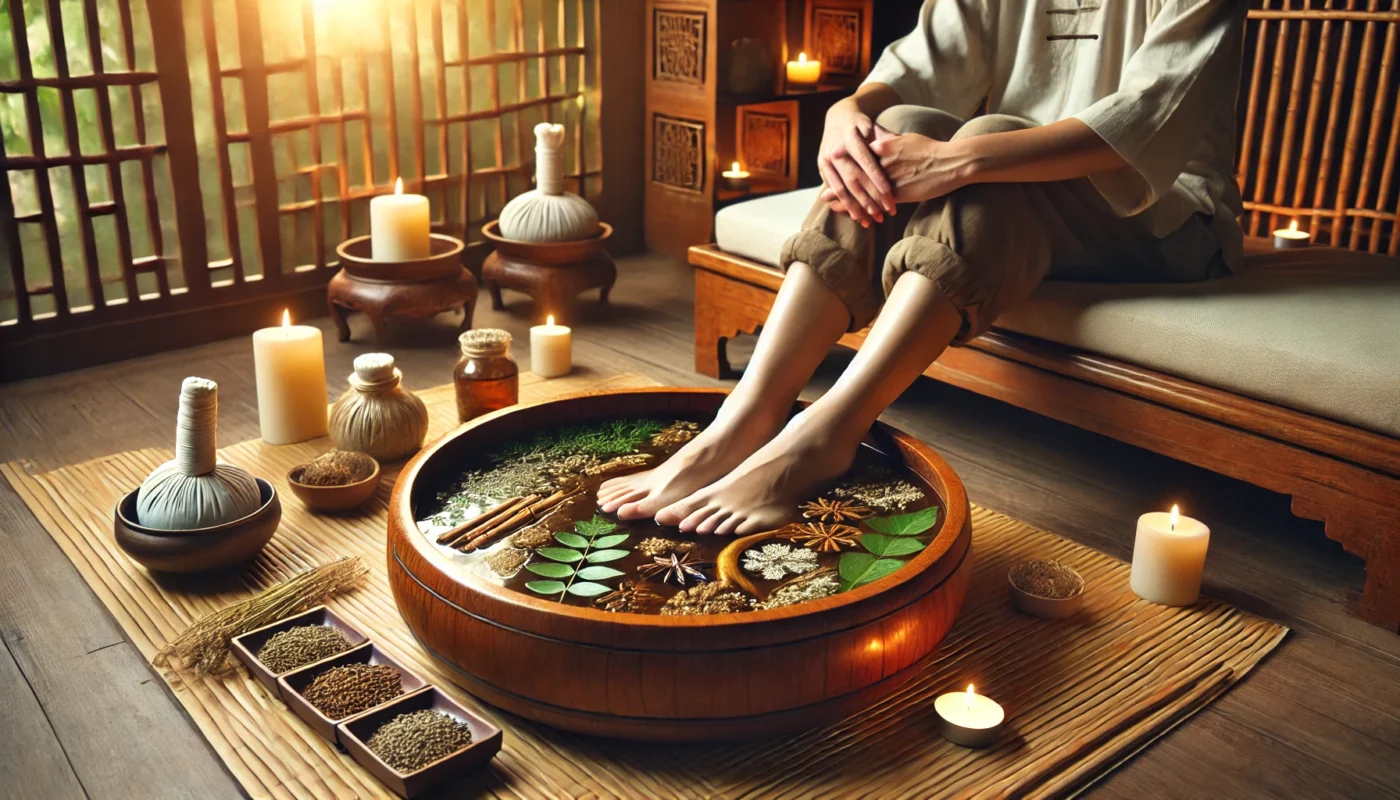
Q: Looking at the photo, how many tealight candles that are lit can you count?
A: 3